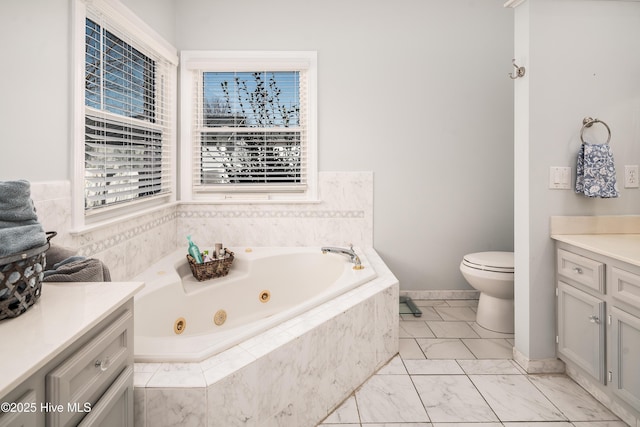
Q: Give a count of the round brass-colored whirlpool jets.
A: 3